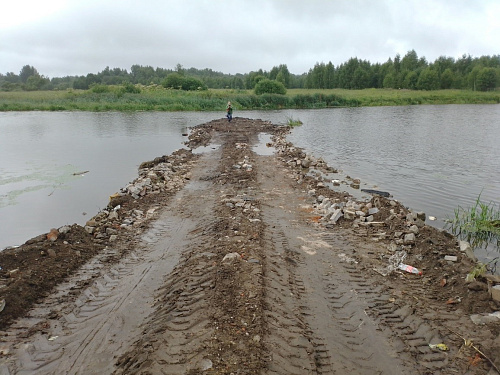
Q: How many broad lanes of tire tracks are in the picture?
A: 2